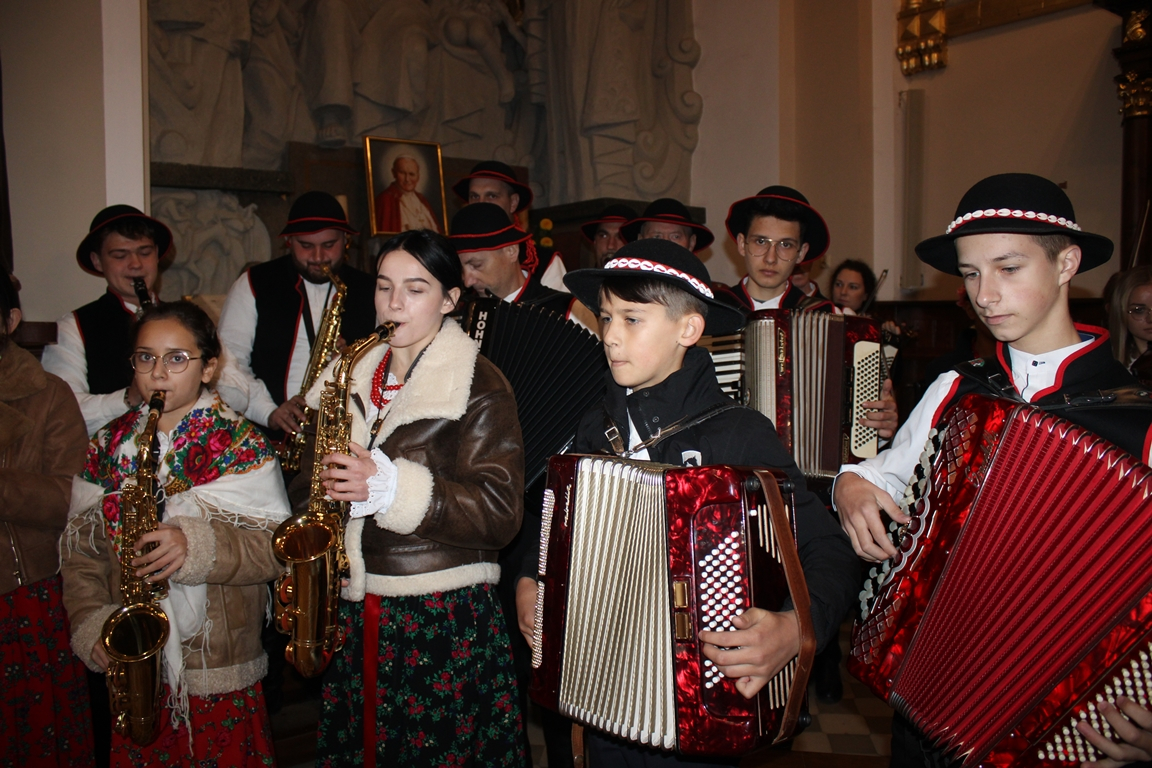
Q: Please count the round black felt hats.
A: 9